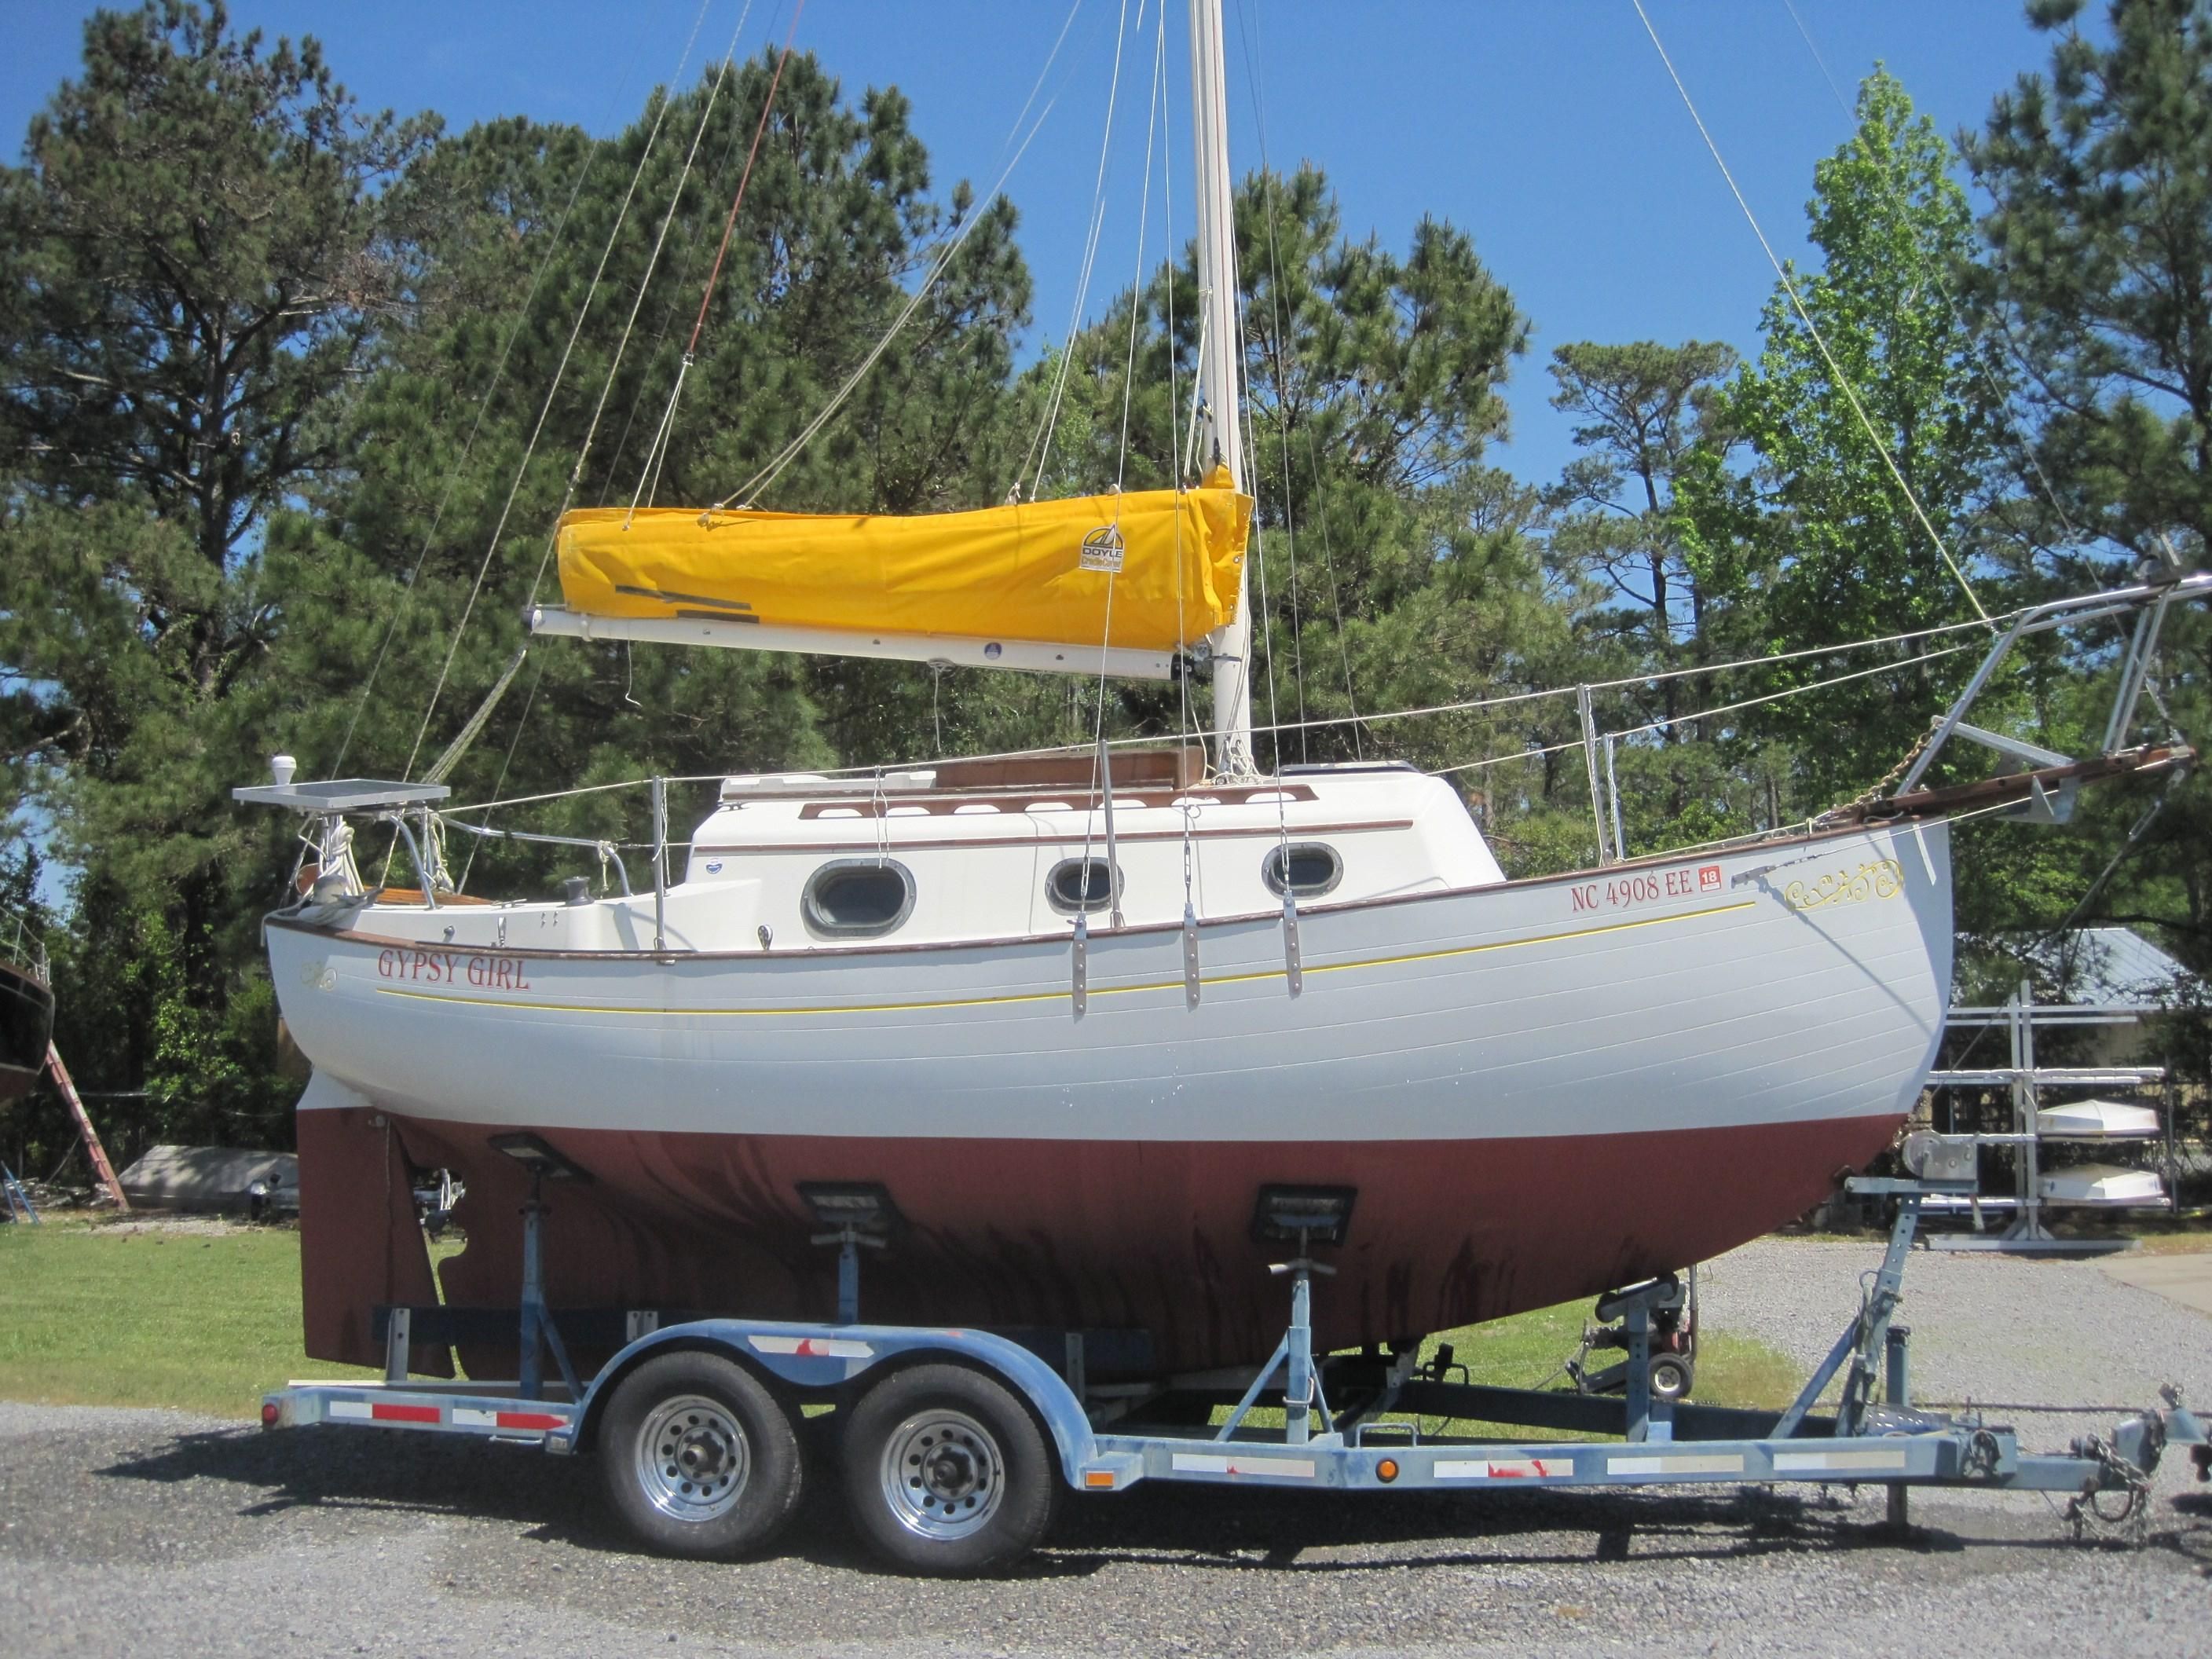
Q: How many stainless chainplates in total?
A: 3